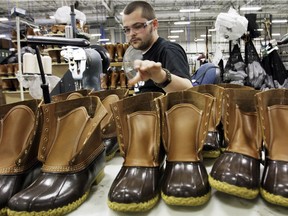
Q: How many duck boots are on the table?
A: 10